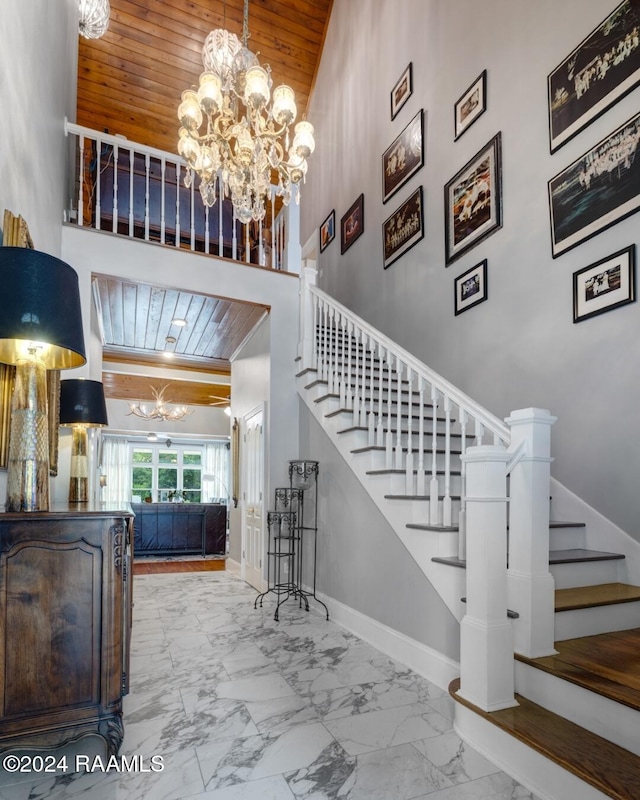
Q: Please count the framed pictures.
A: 11